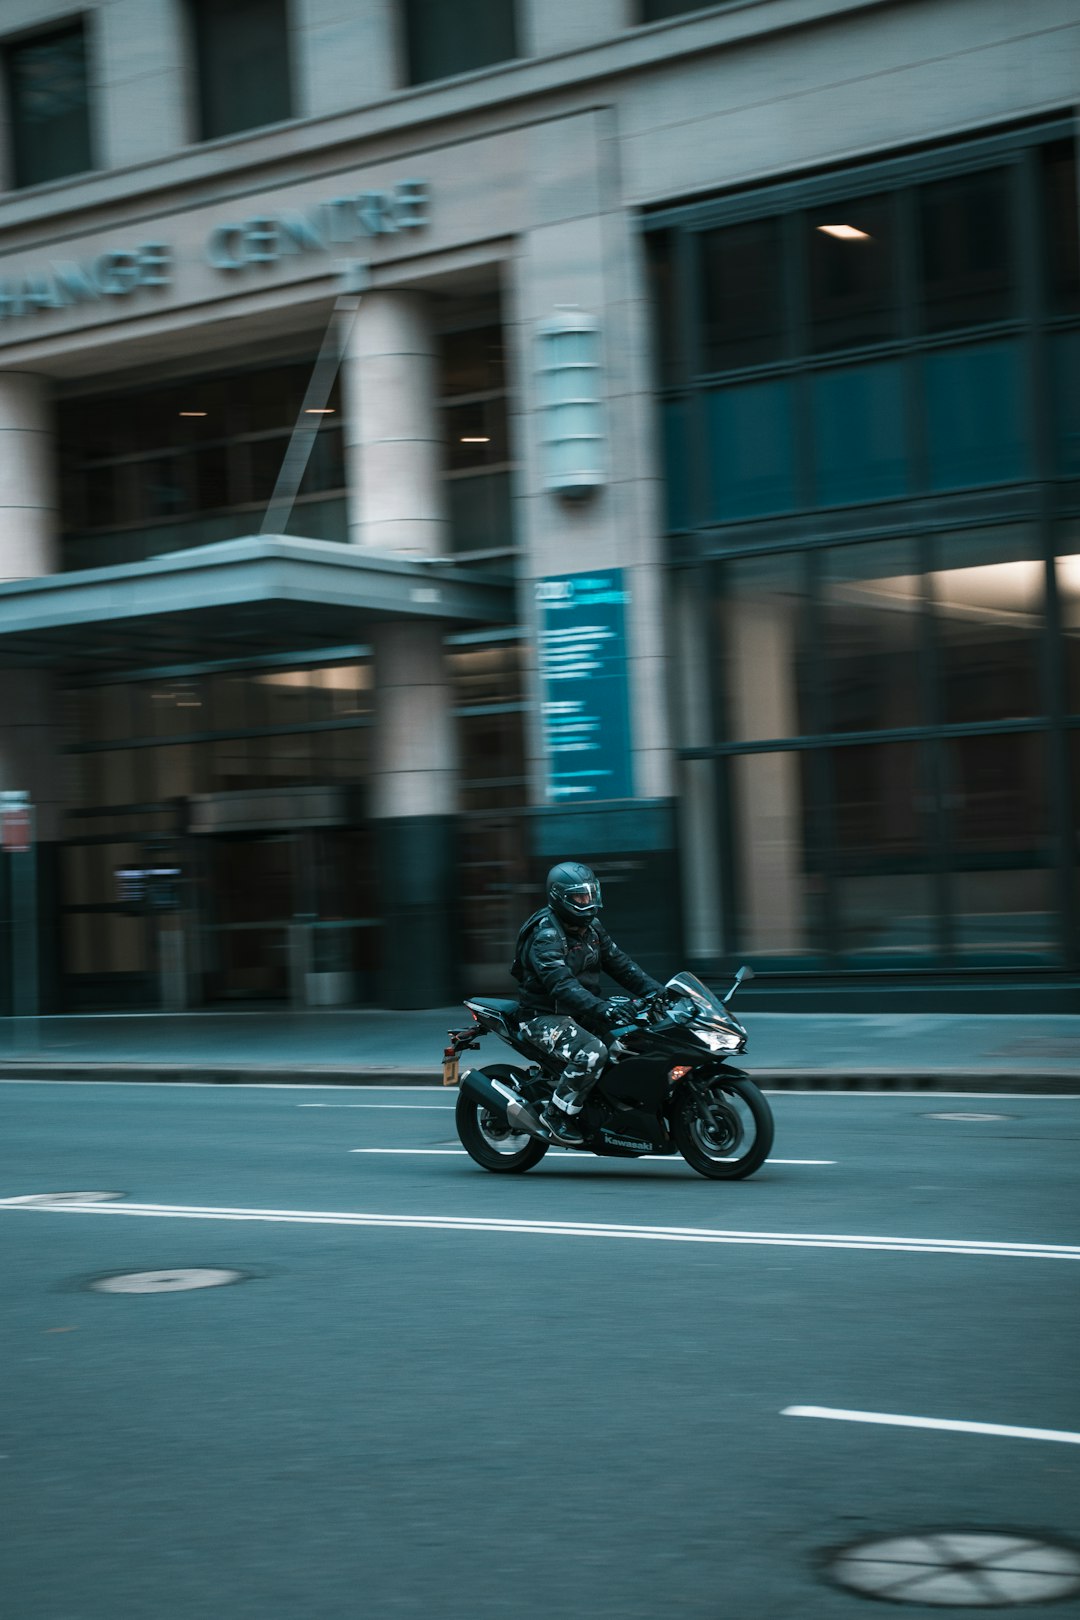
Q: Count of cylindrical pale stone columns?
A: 2